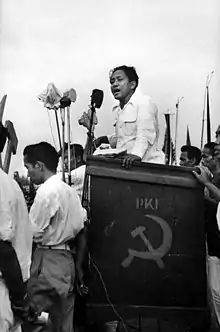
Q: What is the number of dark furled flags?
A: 3